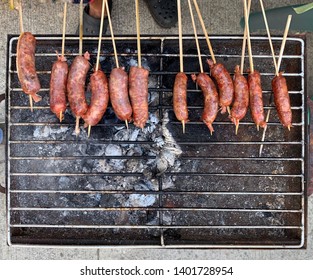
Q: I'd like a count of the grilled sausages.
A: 12